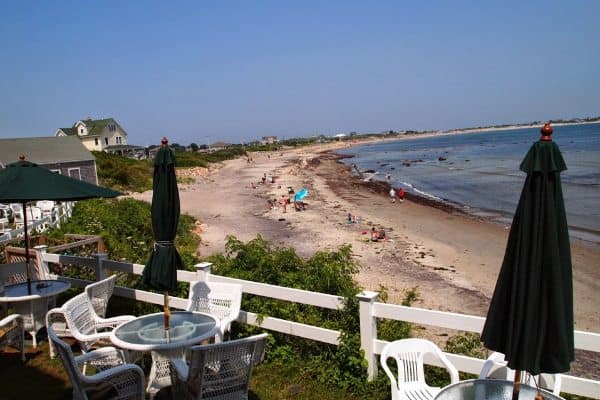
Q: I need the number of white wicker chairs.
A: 6